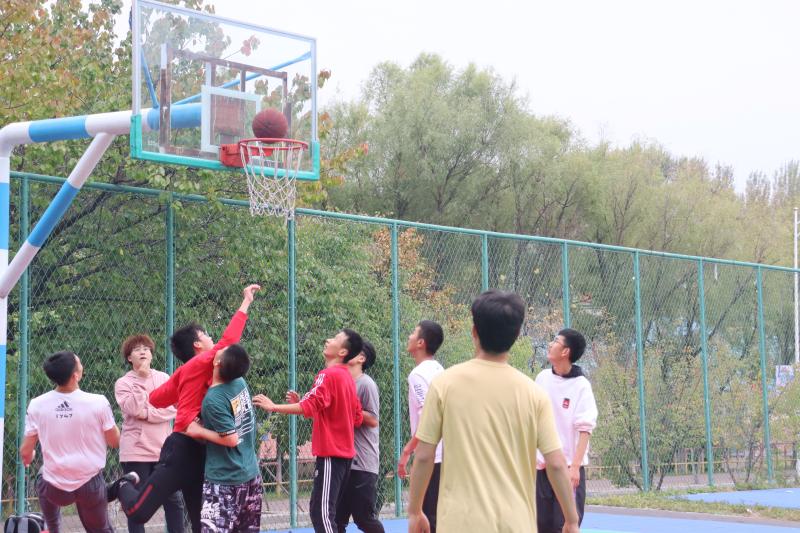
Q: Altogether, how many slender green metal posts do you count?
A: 9